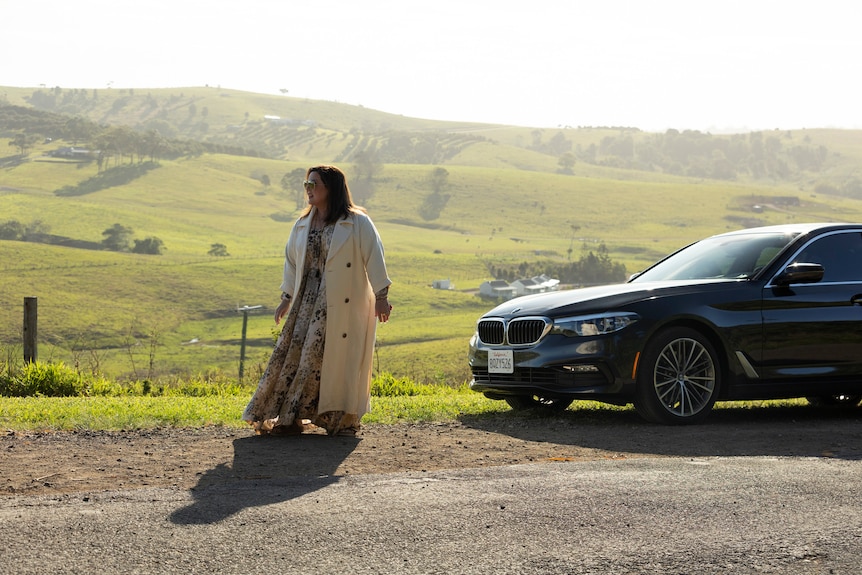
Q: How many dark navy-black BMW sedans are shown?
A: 1